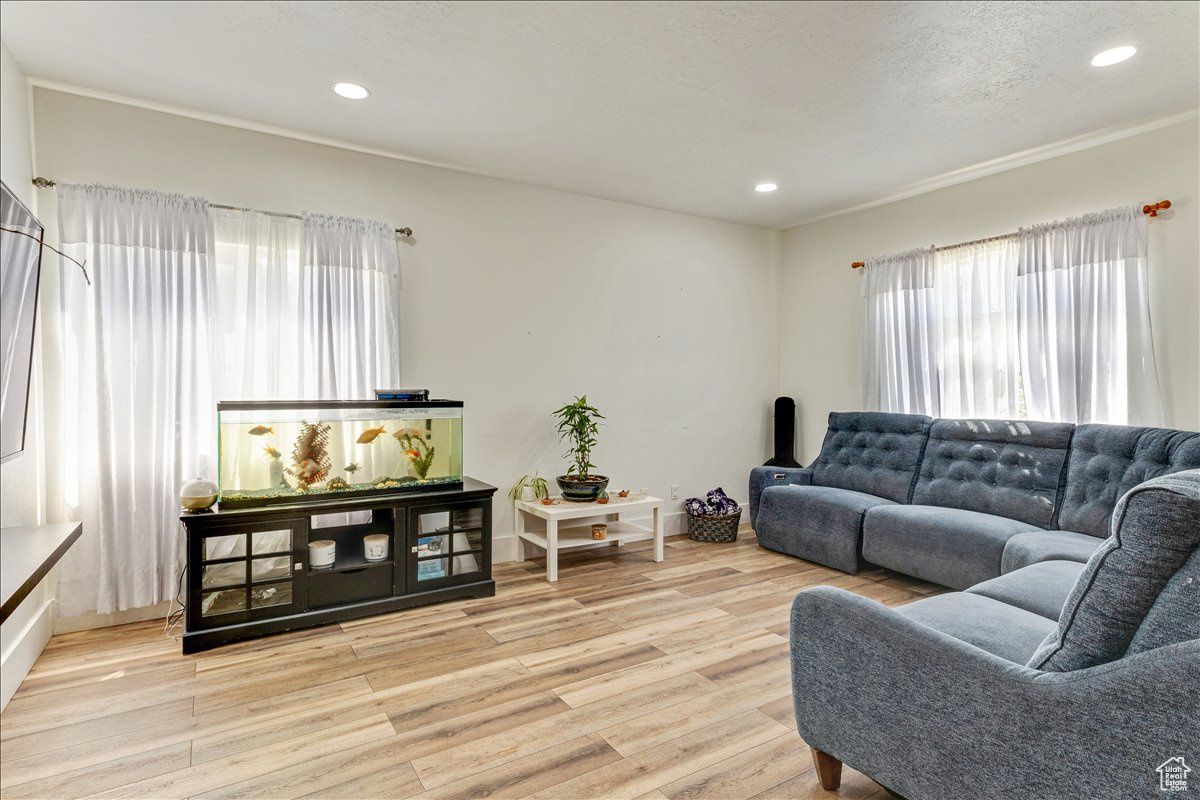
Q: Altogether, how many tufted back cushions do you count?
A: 3